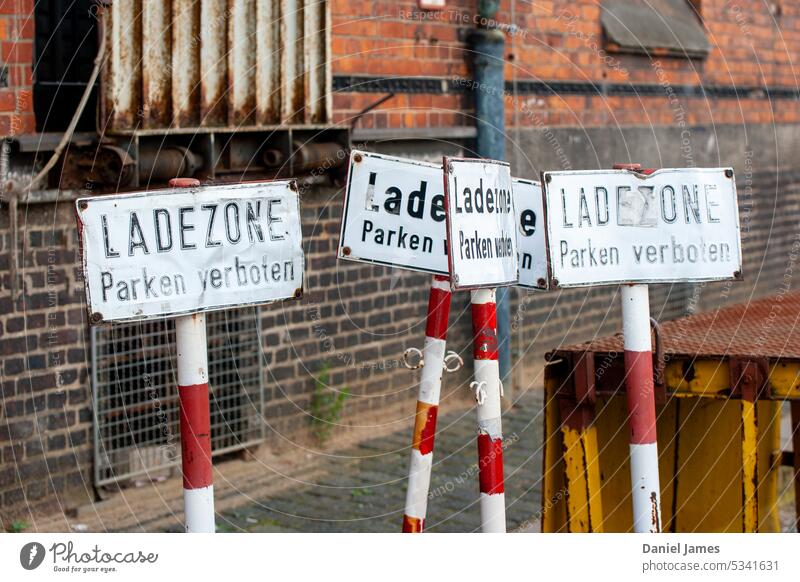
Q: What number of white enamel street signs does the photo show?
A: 4